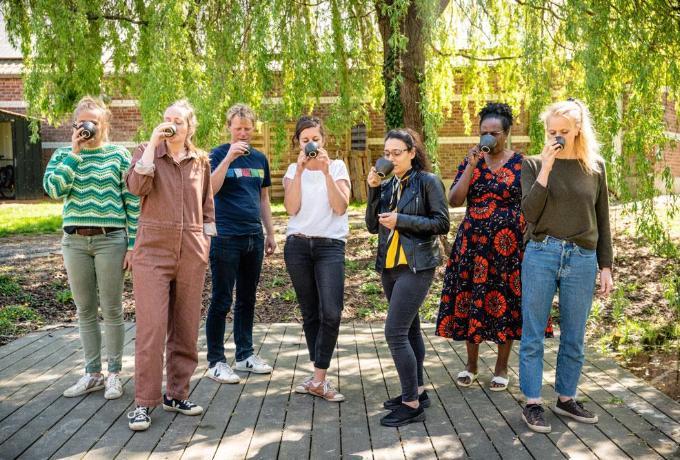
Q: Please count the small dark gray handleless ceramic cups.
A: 7